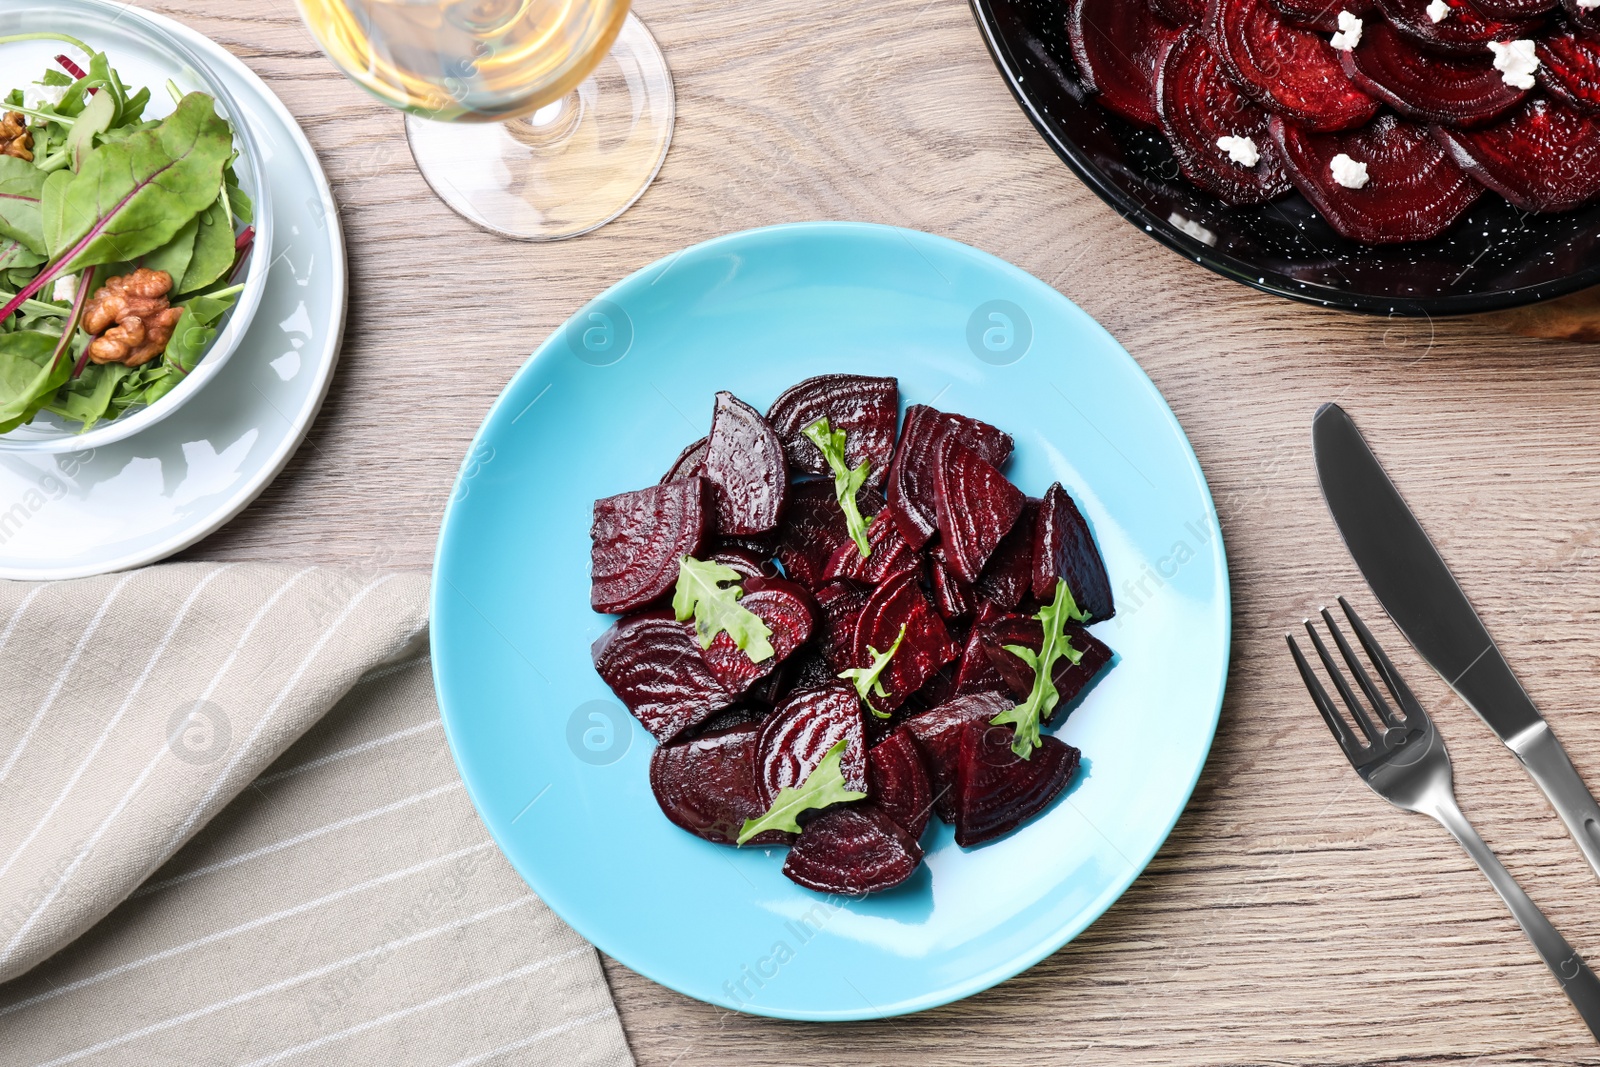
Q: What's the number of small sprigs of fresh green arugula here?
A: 5